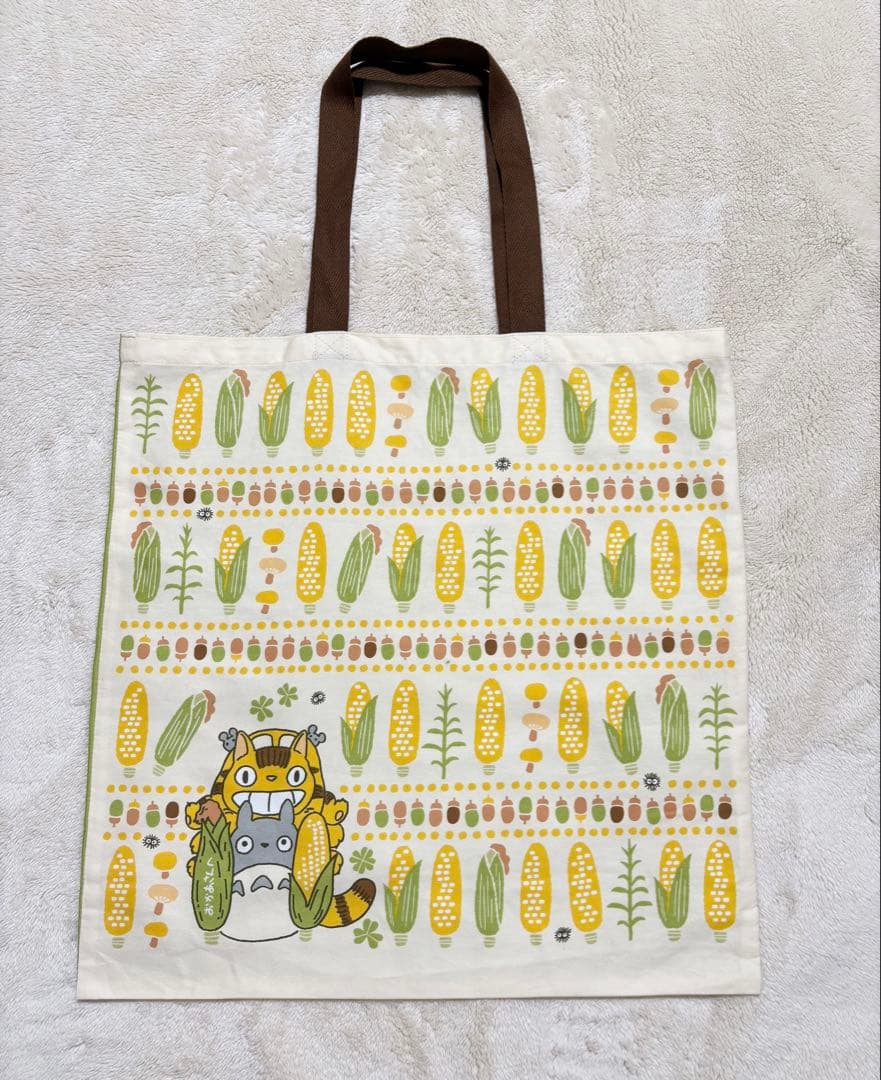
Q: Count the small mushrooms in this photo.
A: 15